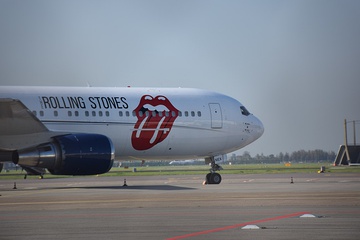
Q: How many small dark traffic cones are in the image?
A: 3